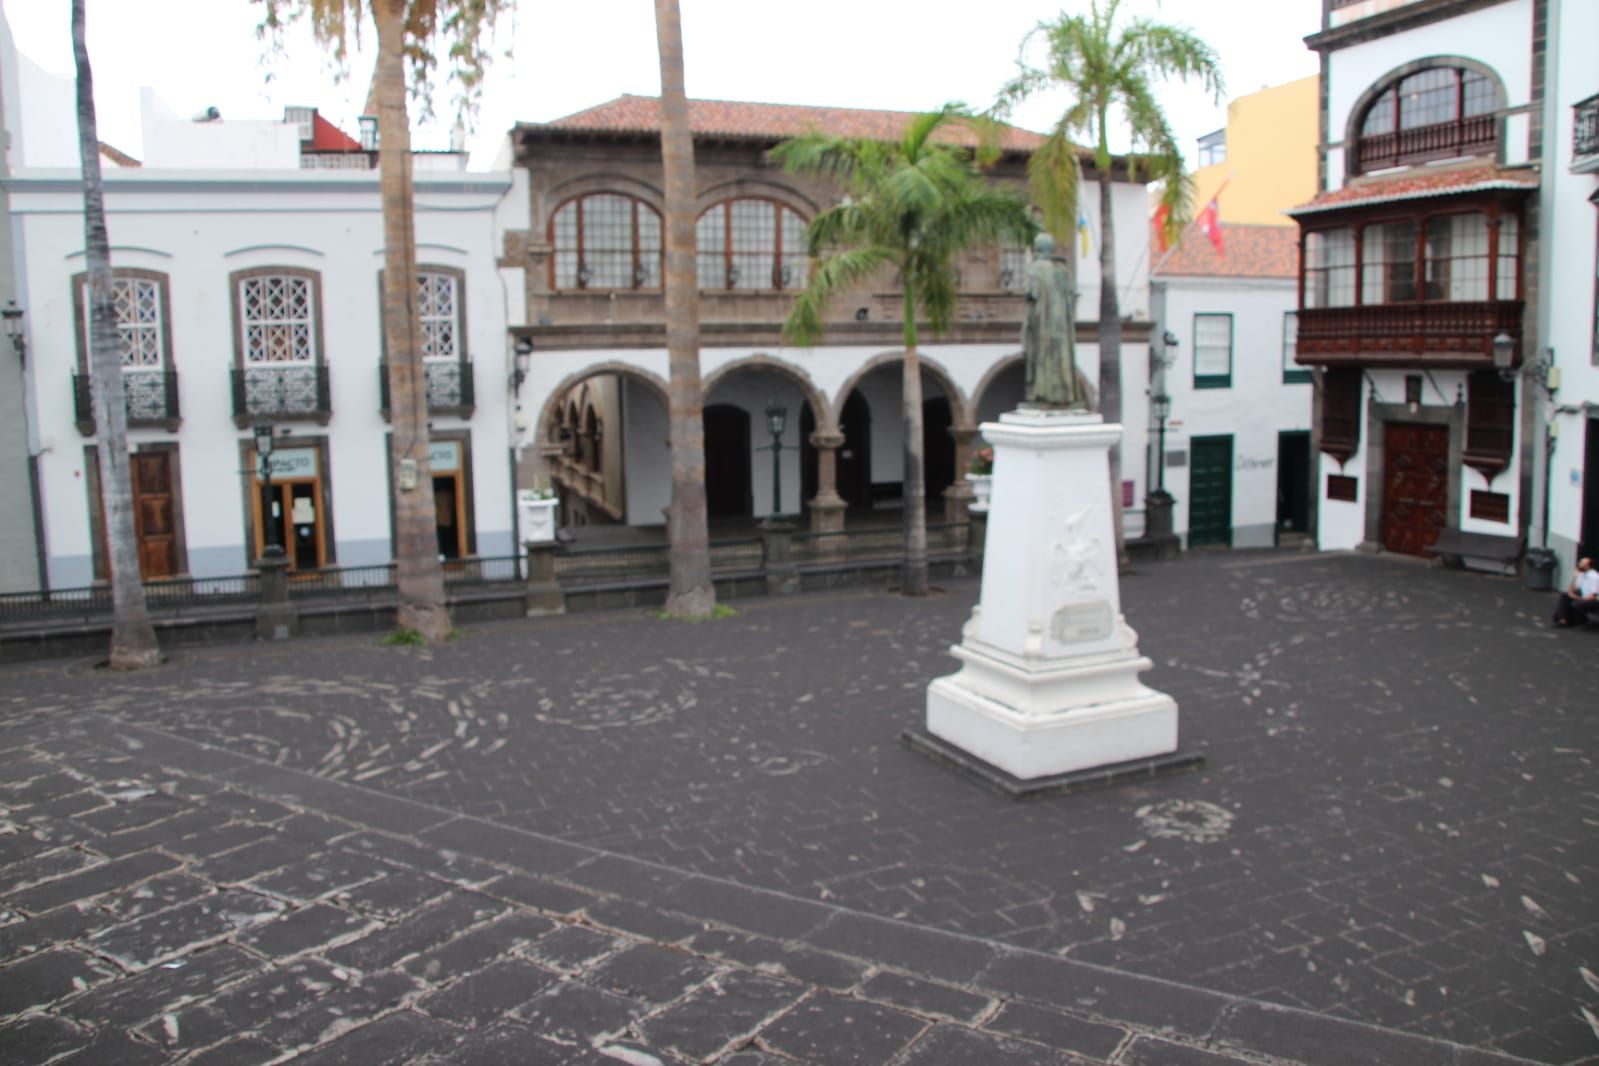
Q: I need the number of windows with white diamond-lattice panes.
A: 3